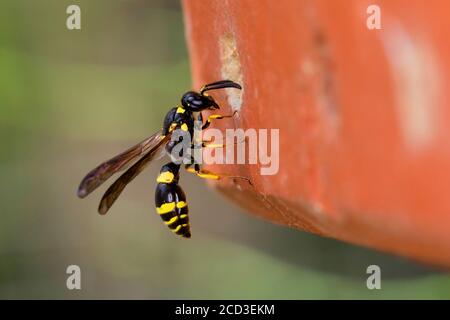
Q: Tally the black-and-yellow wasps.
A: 1